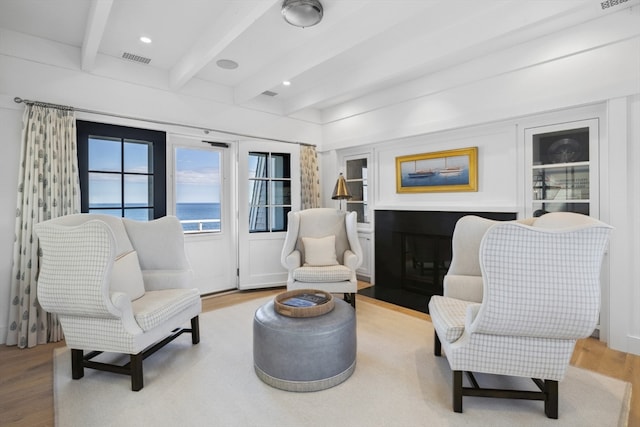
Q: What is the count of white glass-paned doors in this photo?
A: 2